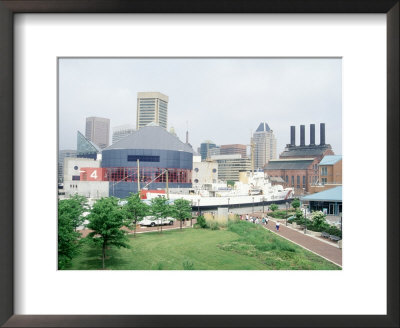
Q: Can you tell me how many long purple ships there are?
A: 0